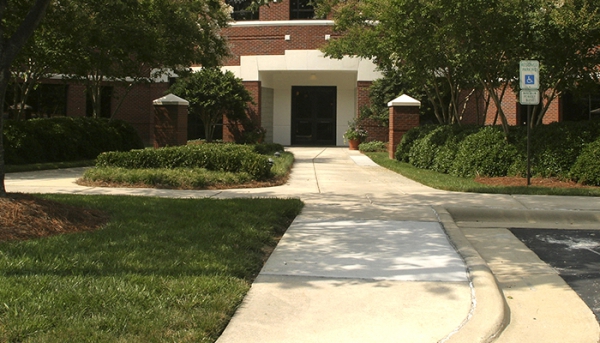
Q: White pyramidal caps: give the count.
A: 2